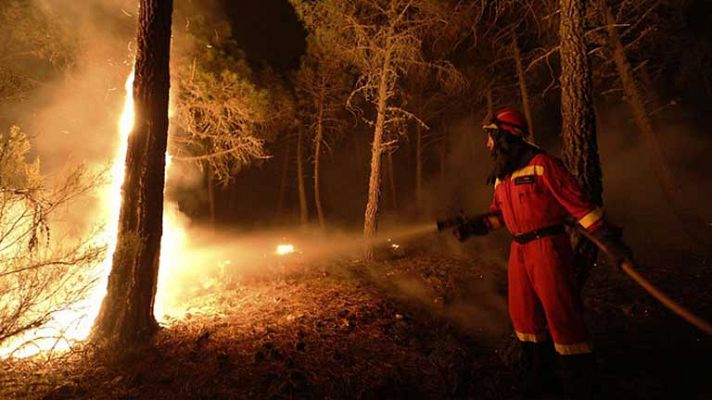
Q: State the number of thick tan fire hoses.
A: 1